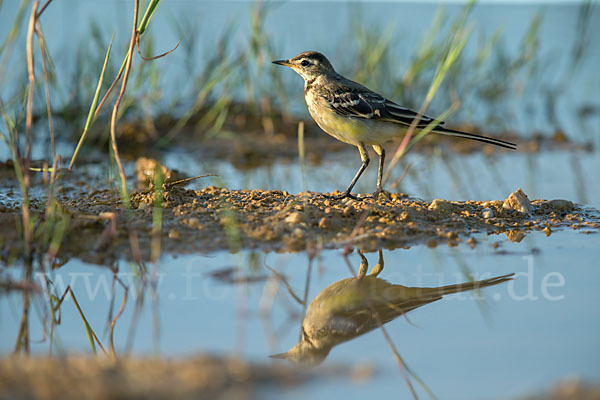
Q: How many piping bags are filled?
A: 0